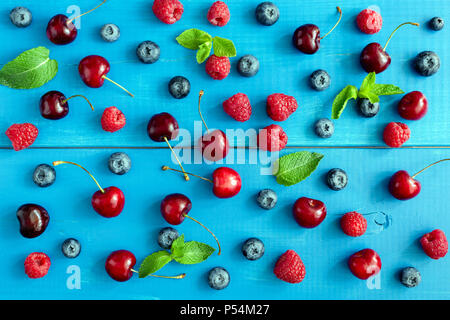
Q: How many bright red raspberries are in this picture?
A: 14